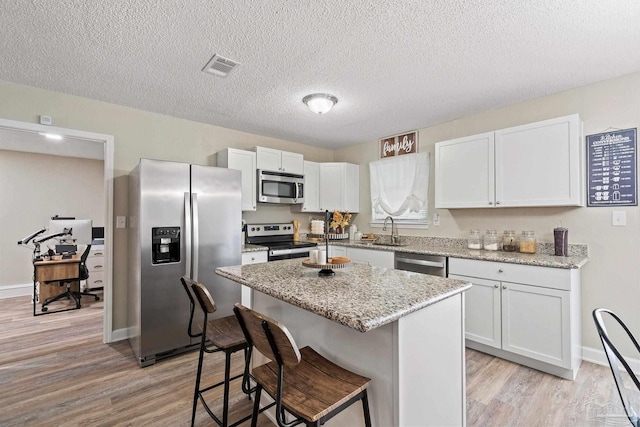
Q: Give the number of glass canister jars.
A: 4